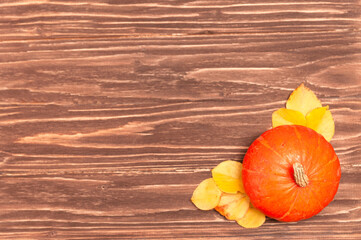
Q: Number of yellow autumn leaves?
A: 7